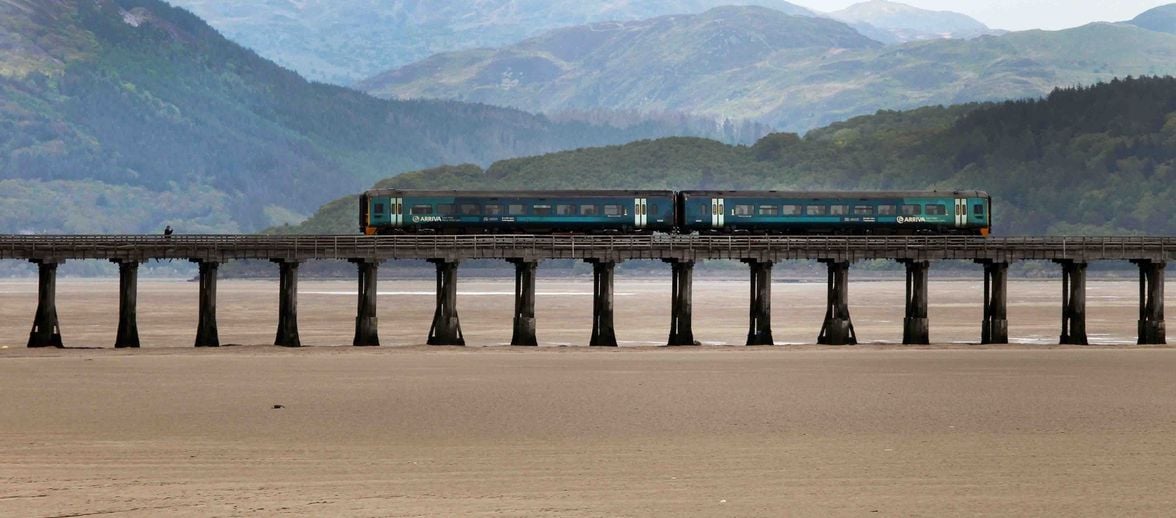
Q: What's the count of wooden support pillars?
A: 15